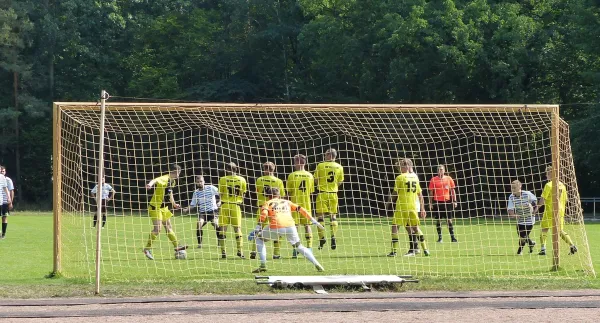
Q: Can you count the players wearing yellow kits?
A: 7